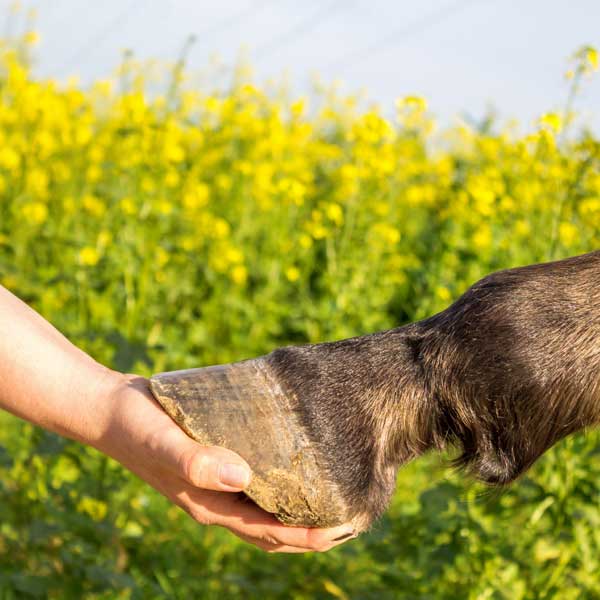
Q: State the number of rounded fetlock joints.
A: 1